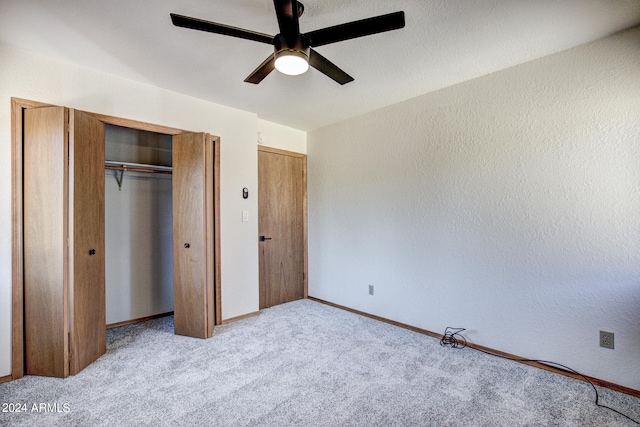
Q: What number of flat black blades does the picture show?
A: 5